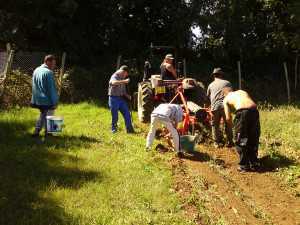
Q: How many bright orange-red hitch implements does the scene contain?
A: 1